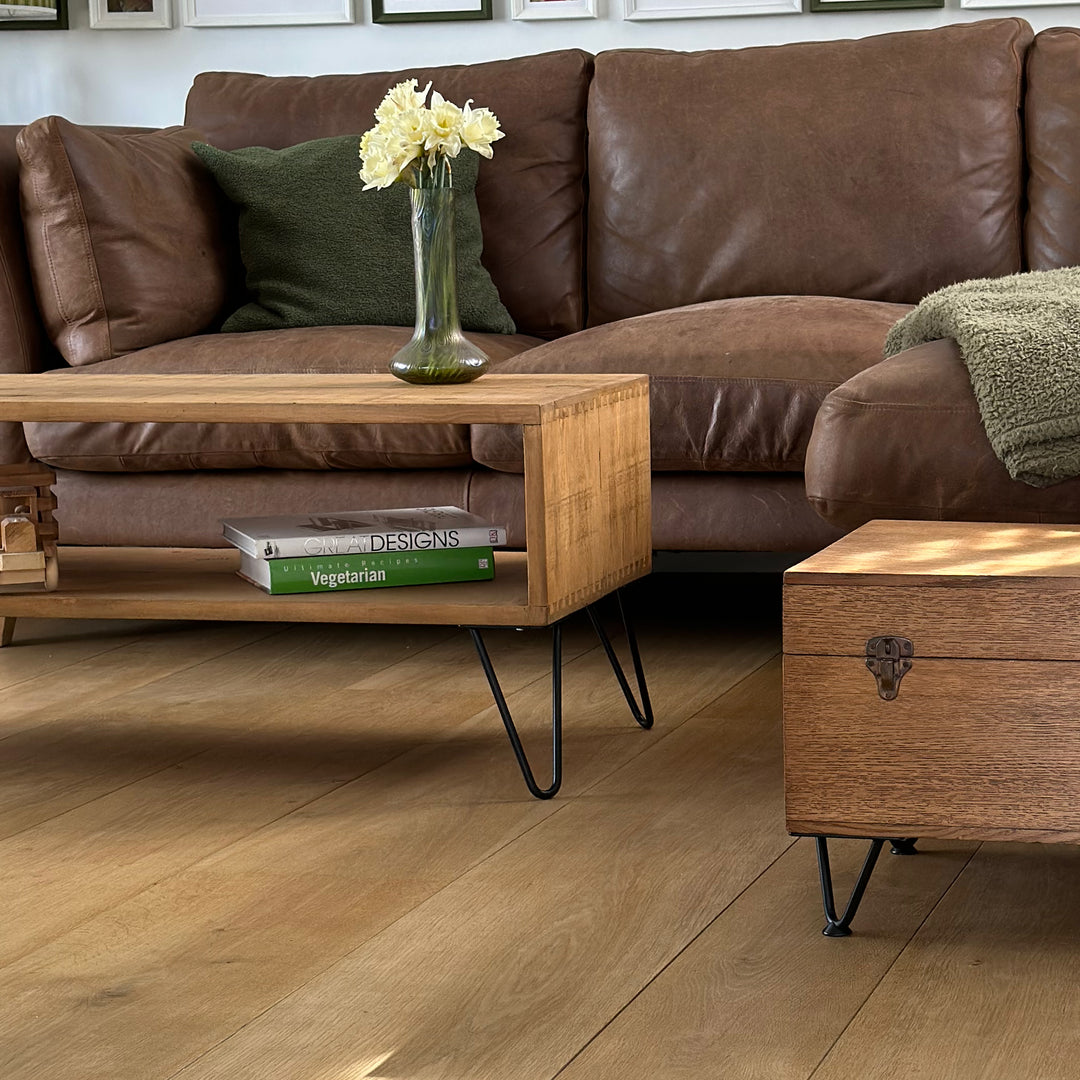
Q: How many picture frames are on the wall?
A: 8